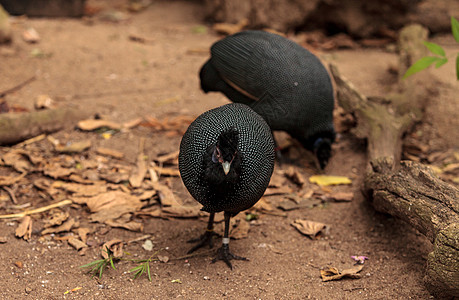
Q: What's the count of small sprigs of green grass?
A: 2